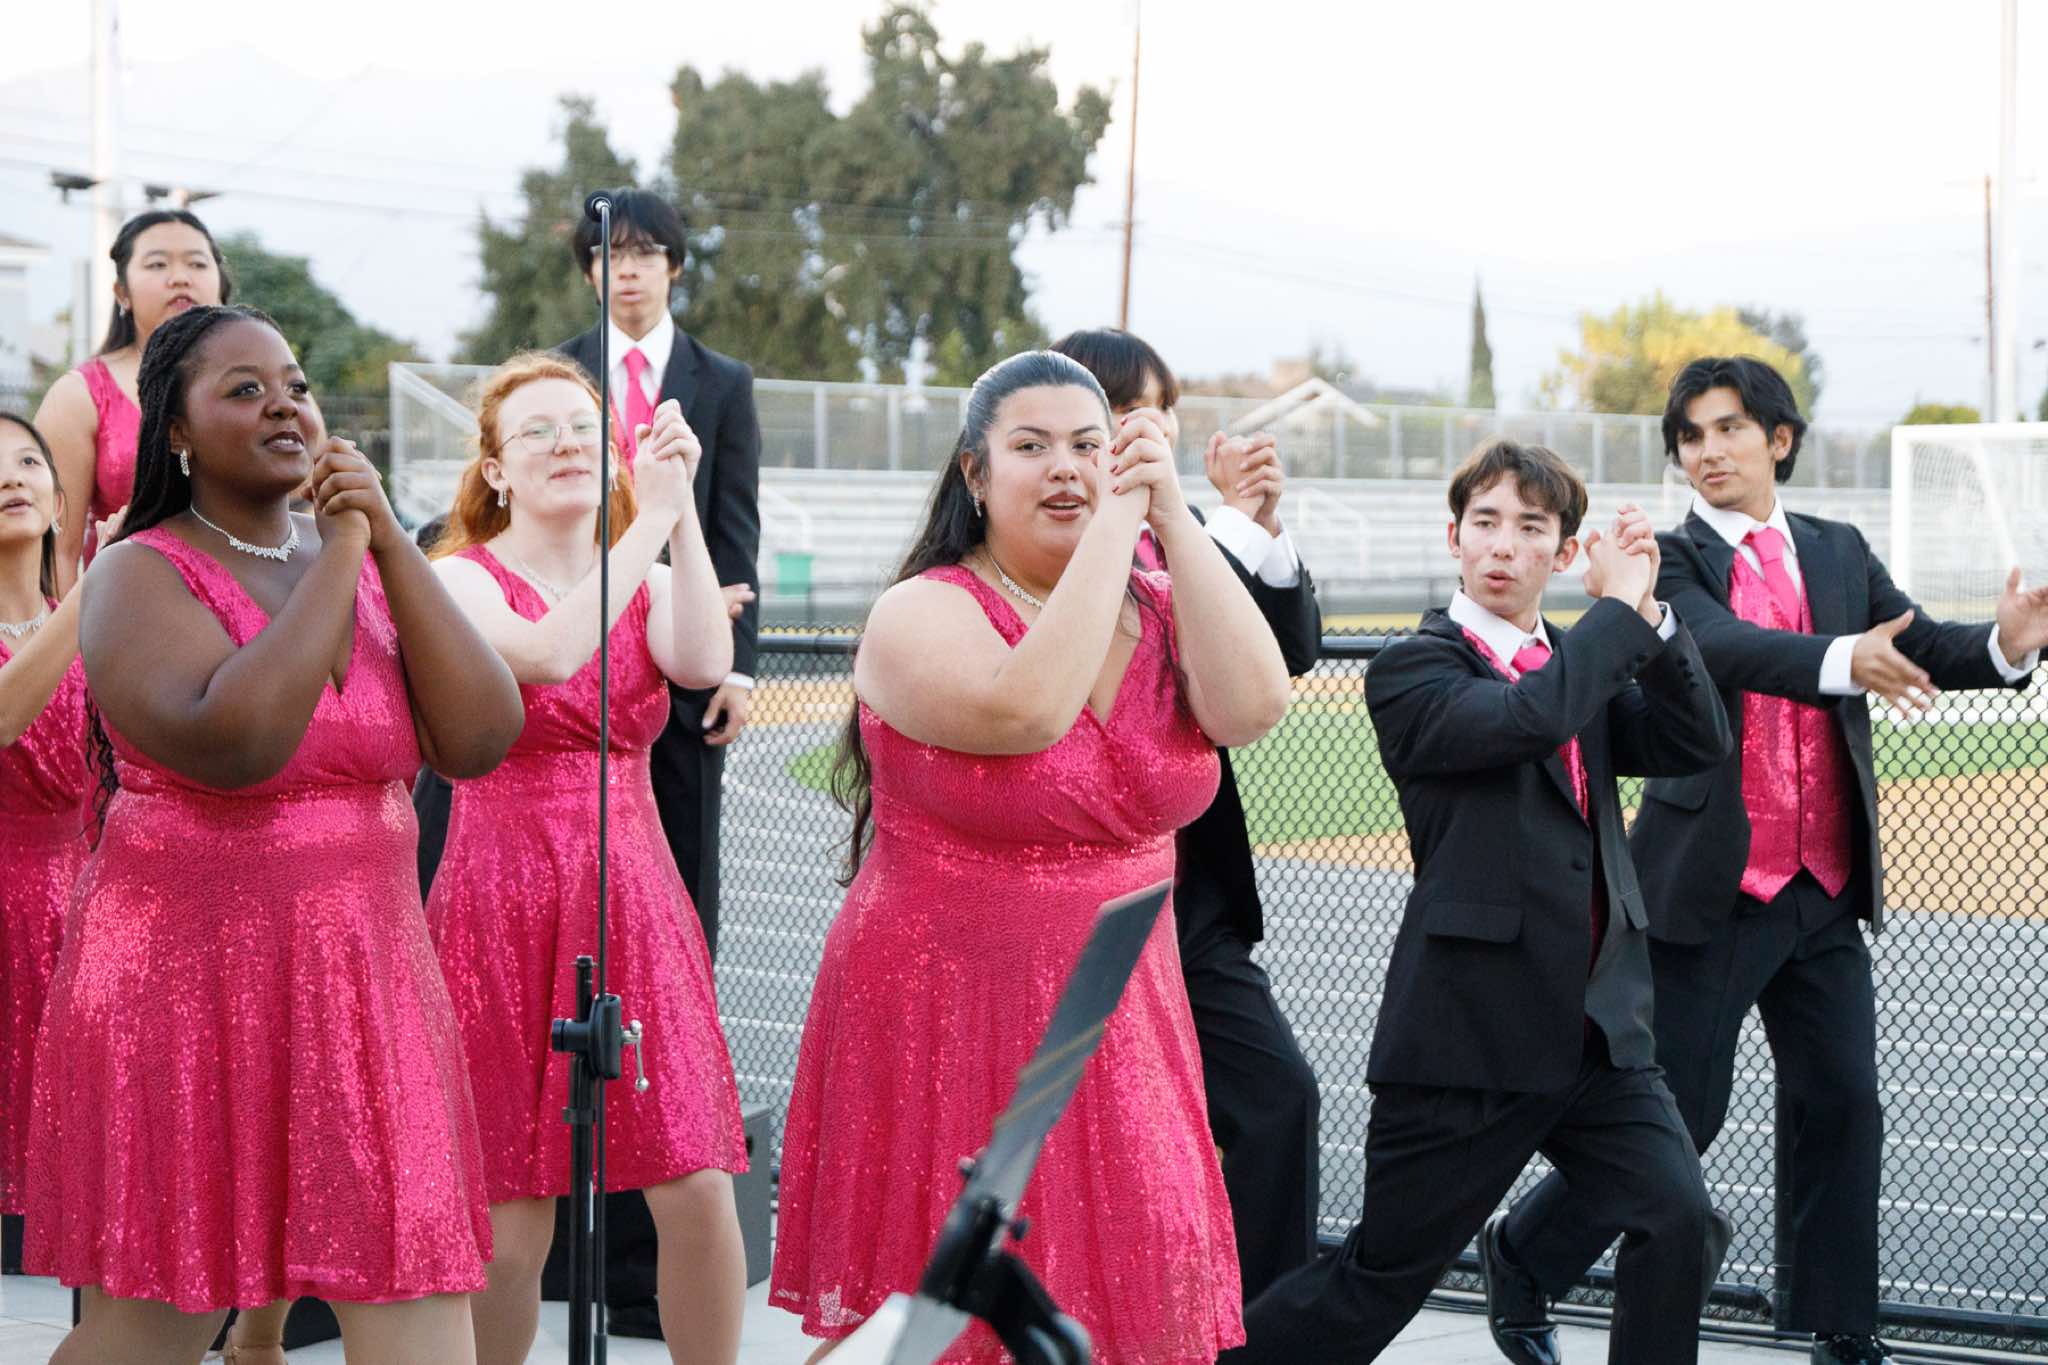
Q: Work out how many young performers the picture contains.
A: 9